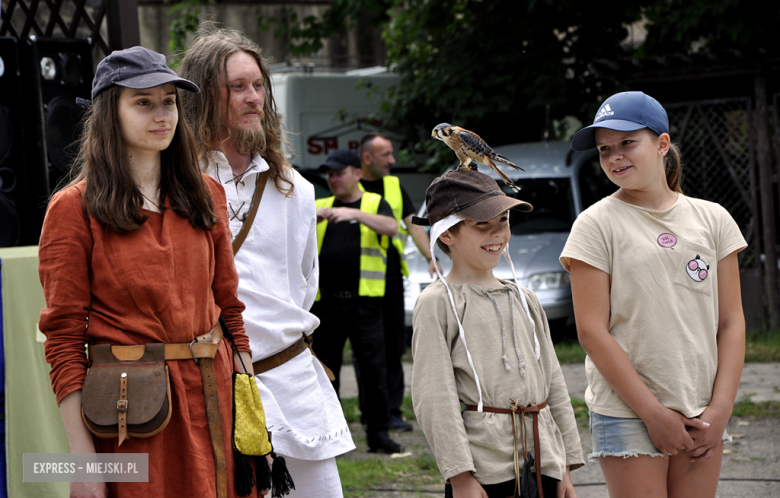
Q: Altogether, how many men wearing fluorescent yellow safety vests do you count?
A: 2